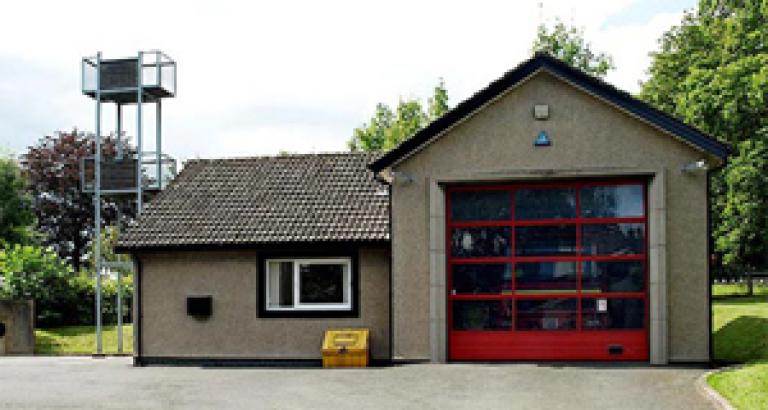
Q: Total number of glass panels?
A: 14